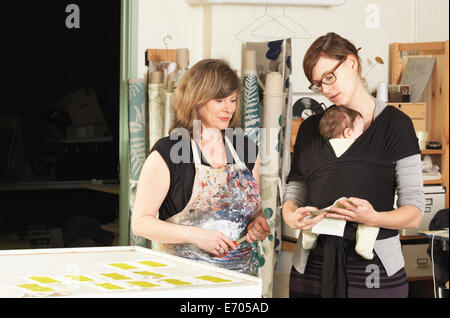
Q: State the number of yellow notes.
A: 11